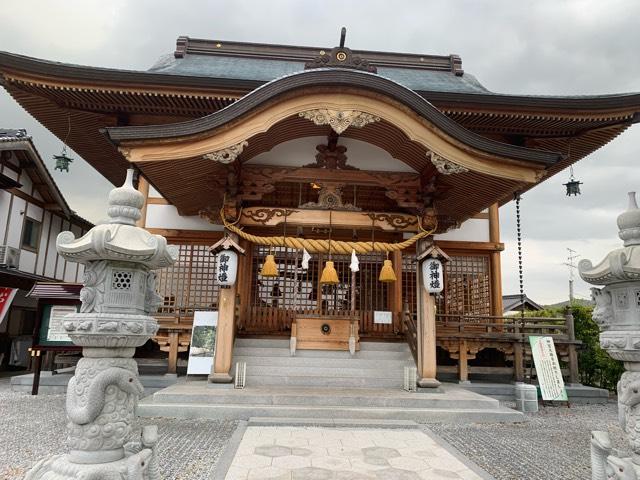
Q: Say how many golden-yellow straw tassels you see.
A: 3